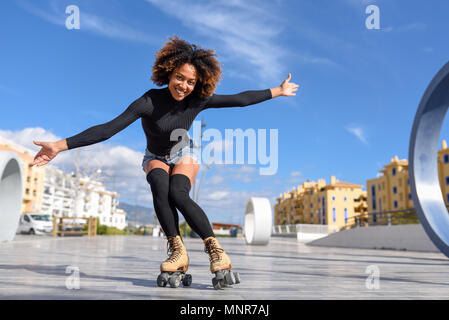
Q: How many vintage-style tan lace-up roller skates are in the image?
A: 2